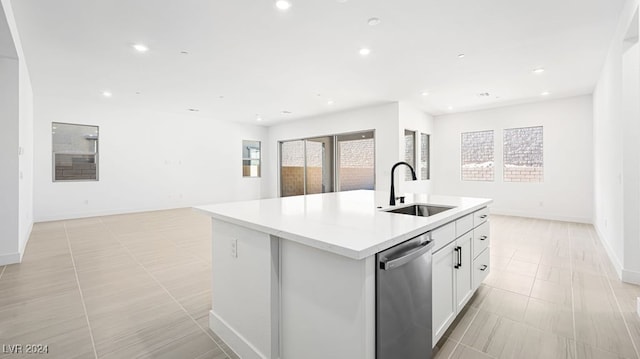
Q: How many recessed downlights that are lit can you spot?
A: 10